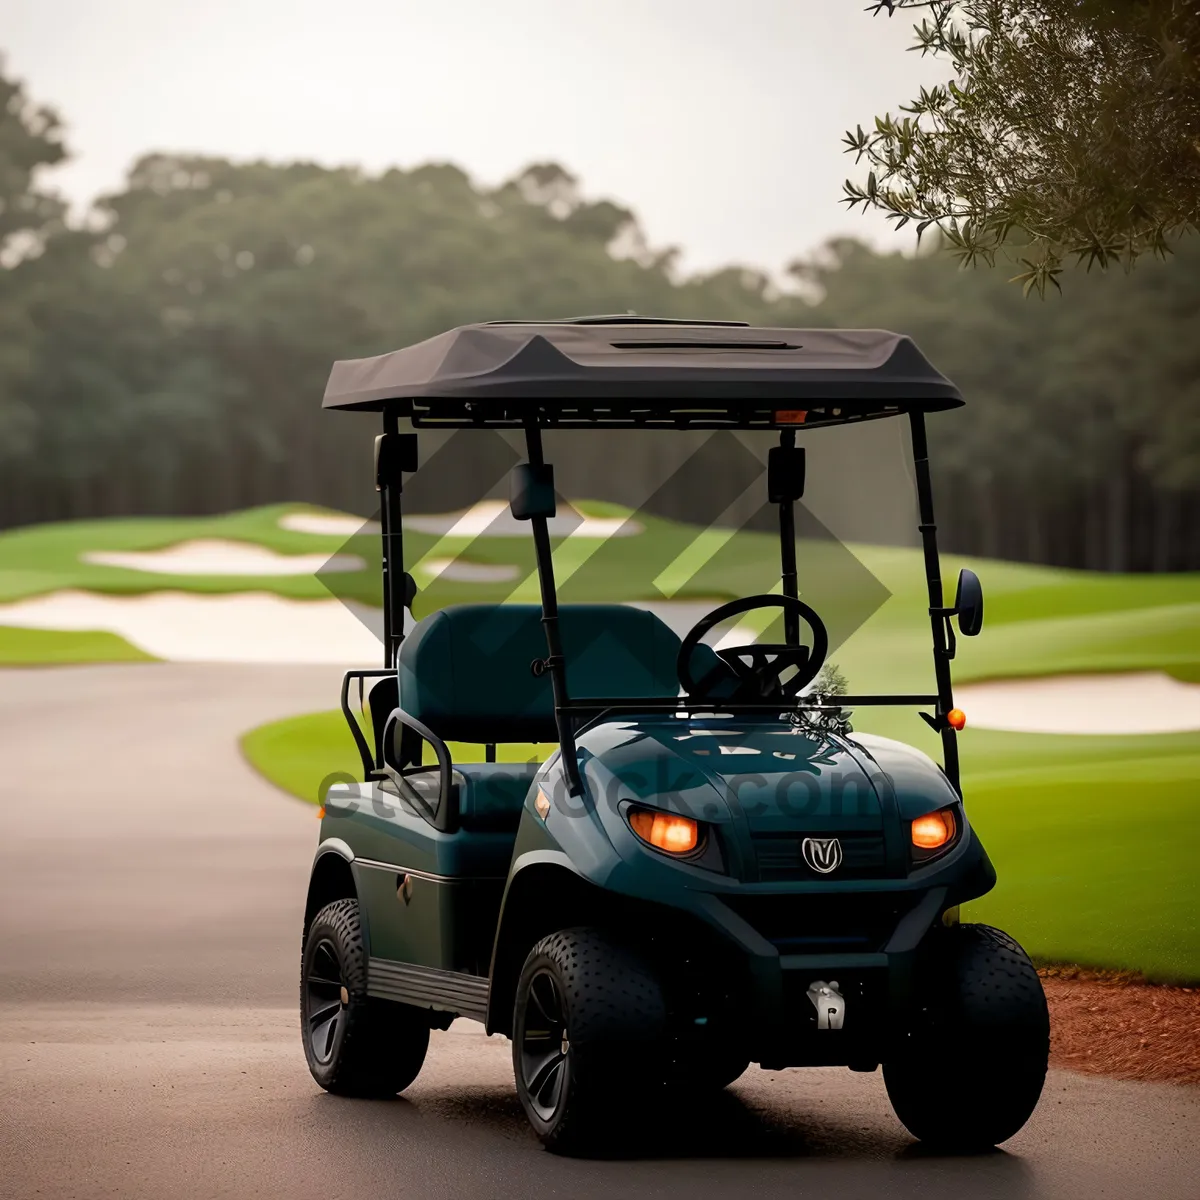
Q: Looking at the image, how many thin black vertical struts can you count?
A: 4